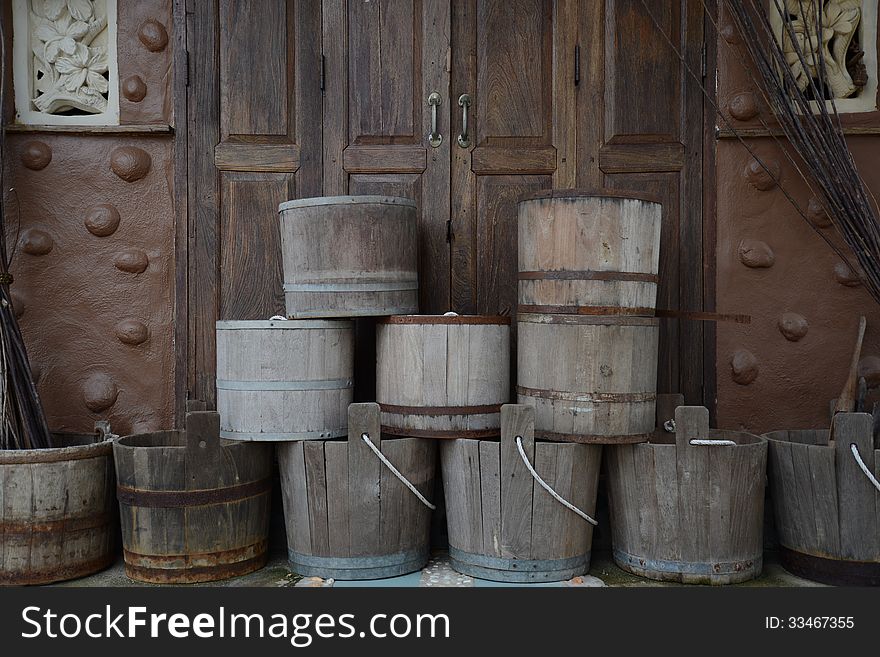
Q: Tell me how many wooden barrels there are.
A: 11